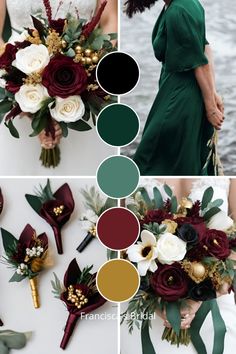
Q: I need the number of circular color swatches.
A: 5